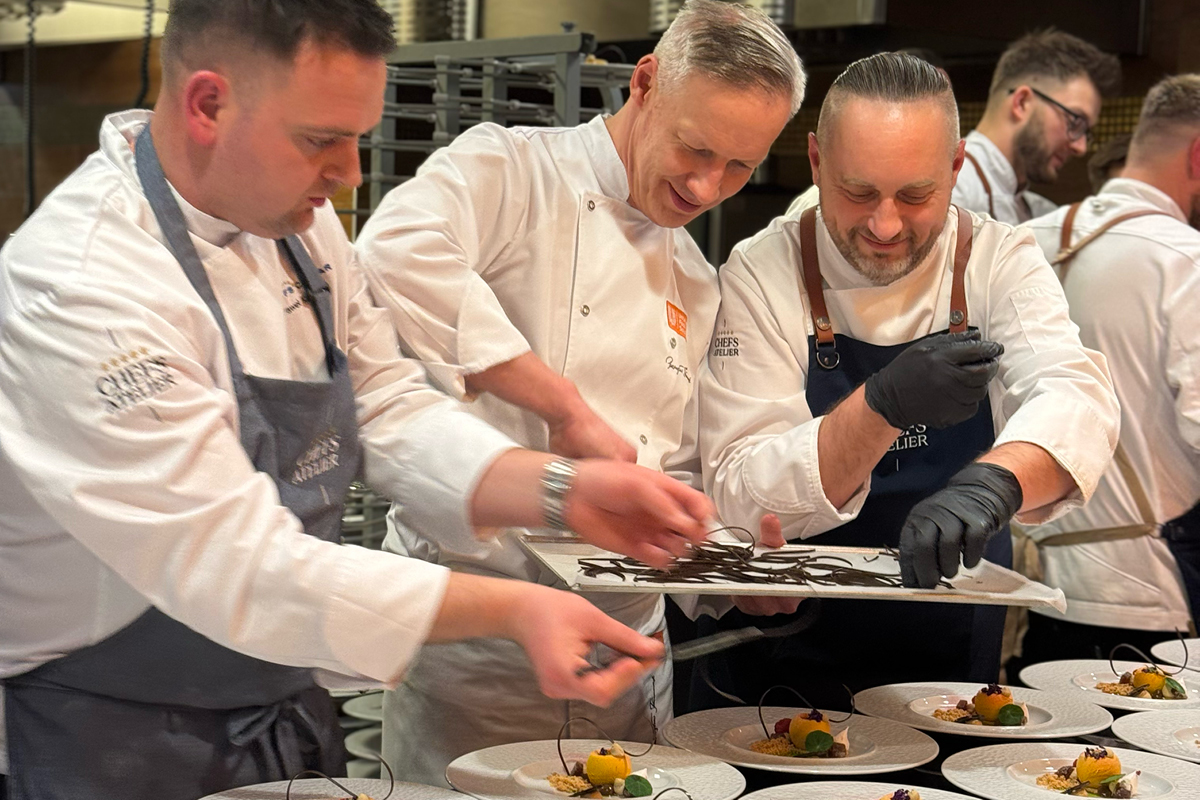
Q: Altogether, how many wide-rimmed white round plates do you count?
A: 9